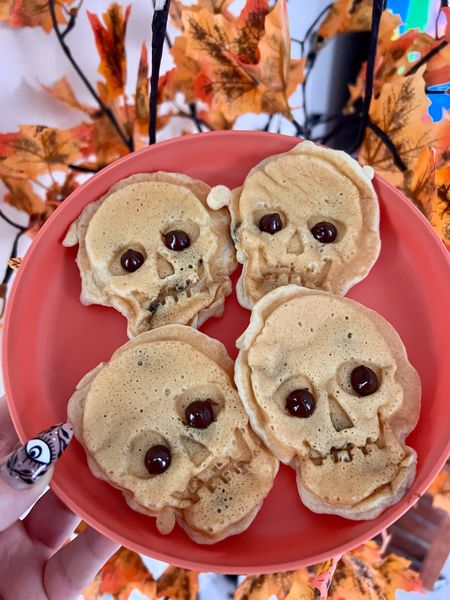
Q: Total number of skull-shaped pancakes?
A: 4